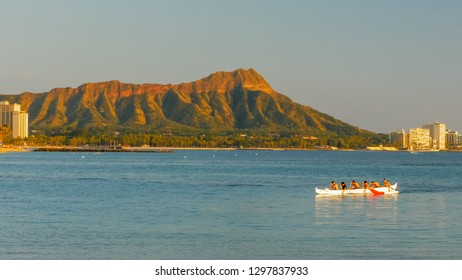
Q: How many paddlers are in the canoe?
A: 6